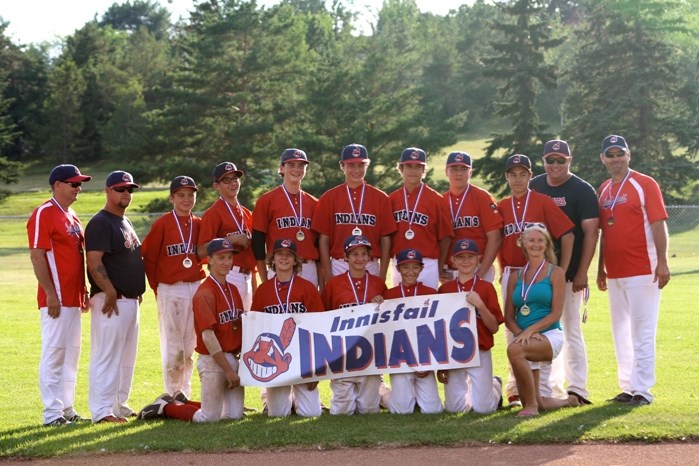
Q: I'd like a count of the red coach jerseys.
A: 2